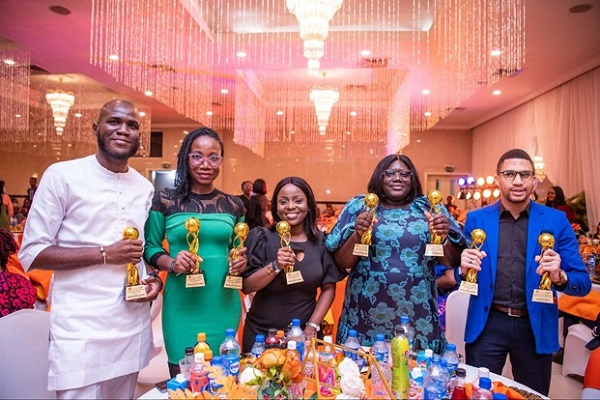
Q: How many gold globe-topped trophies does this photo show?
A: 8